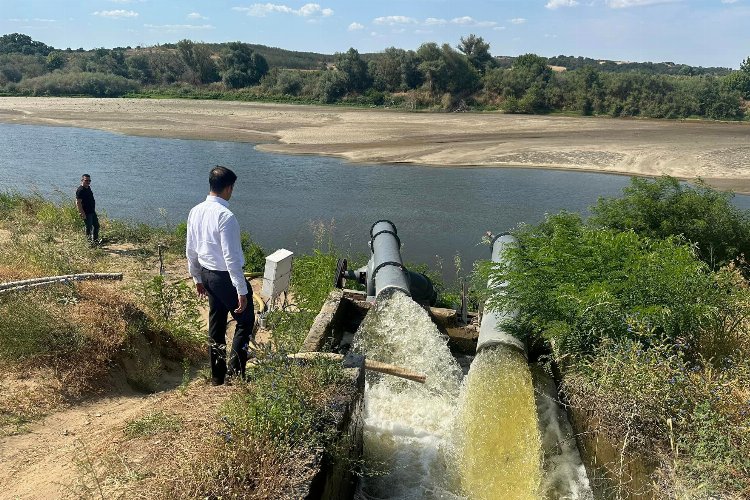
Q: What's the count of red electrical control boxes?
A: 0